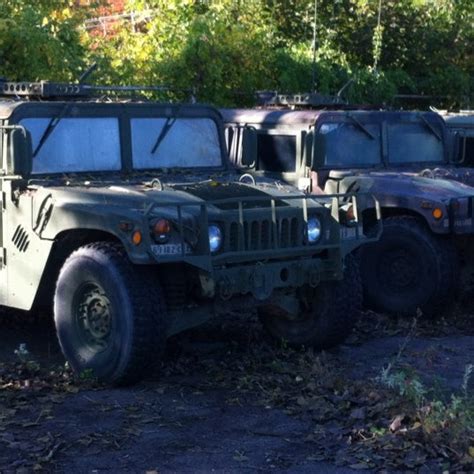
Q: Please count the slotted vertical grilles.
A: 7